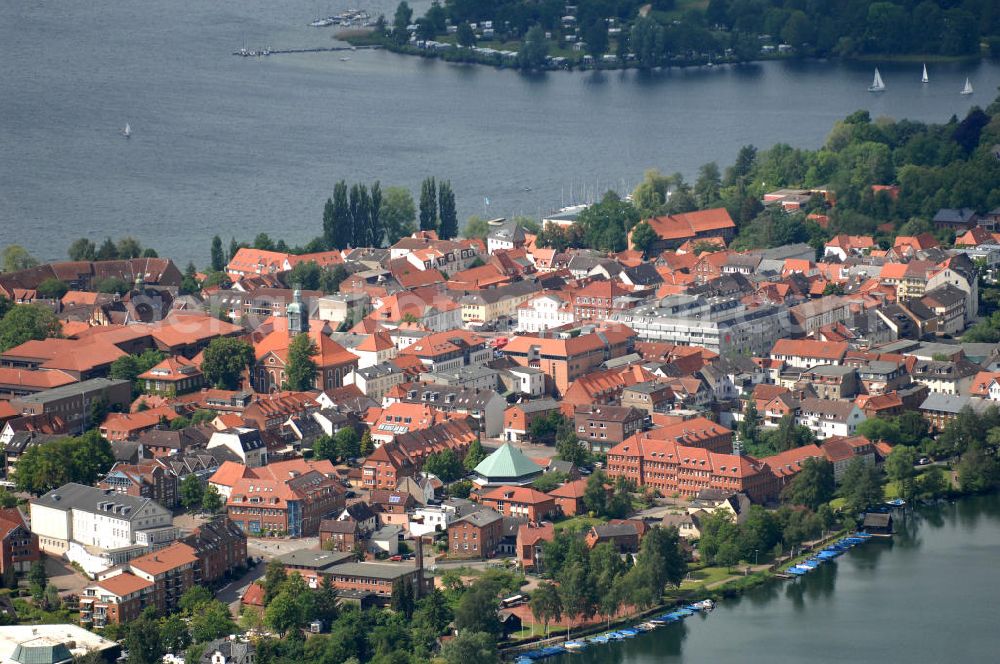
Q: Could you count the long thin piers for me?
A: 1